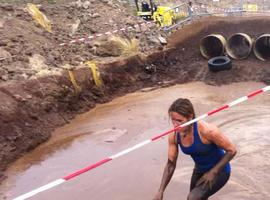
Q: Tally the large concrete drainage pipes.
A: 3